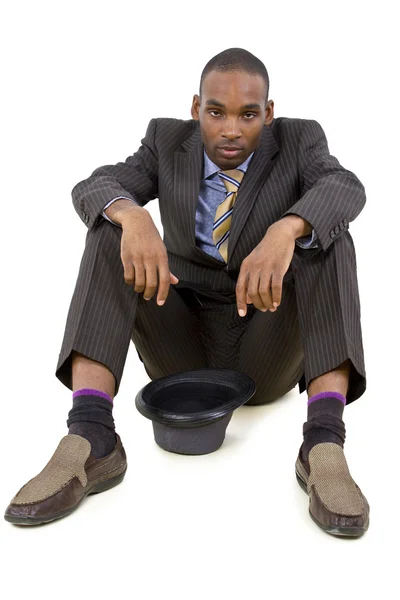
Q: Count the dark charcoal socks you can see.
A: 2